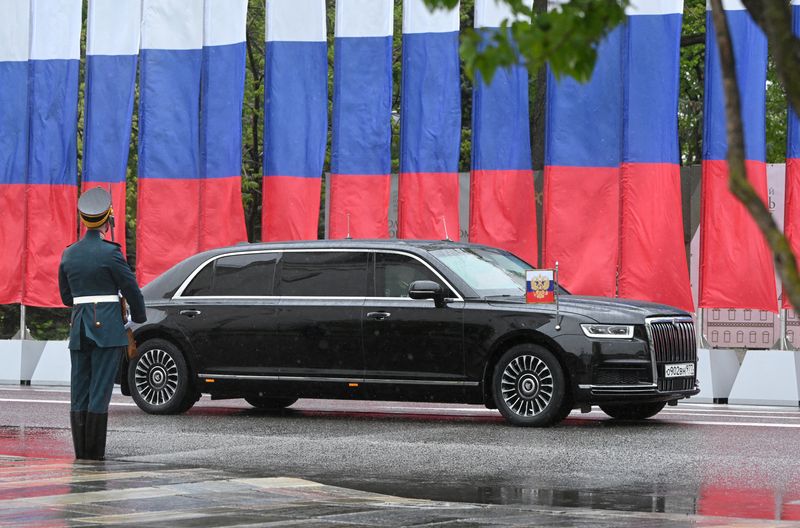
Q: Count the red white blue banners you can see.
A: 13